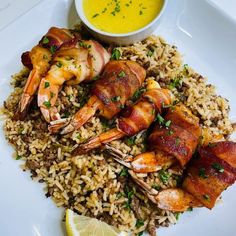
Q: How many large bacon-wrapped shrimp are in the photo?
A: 6